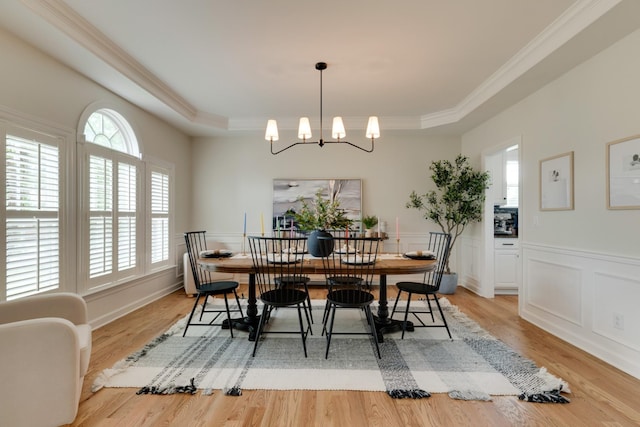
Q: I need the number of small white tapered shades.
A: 4